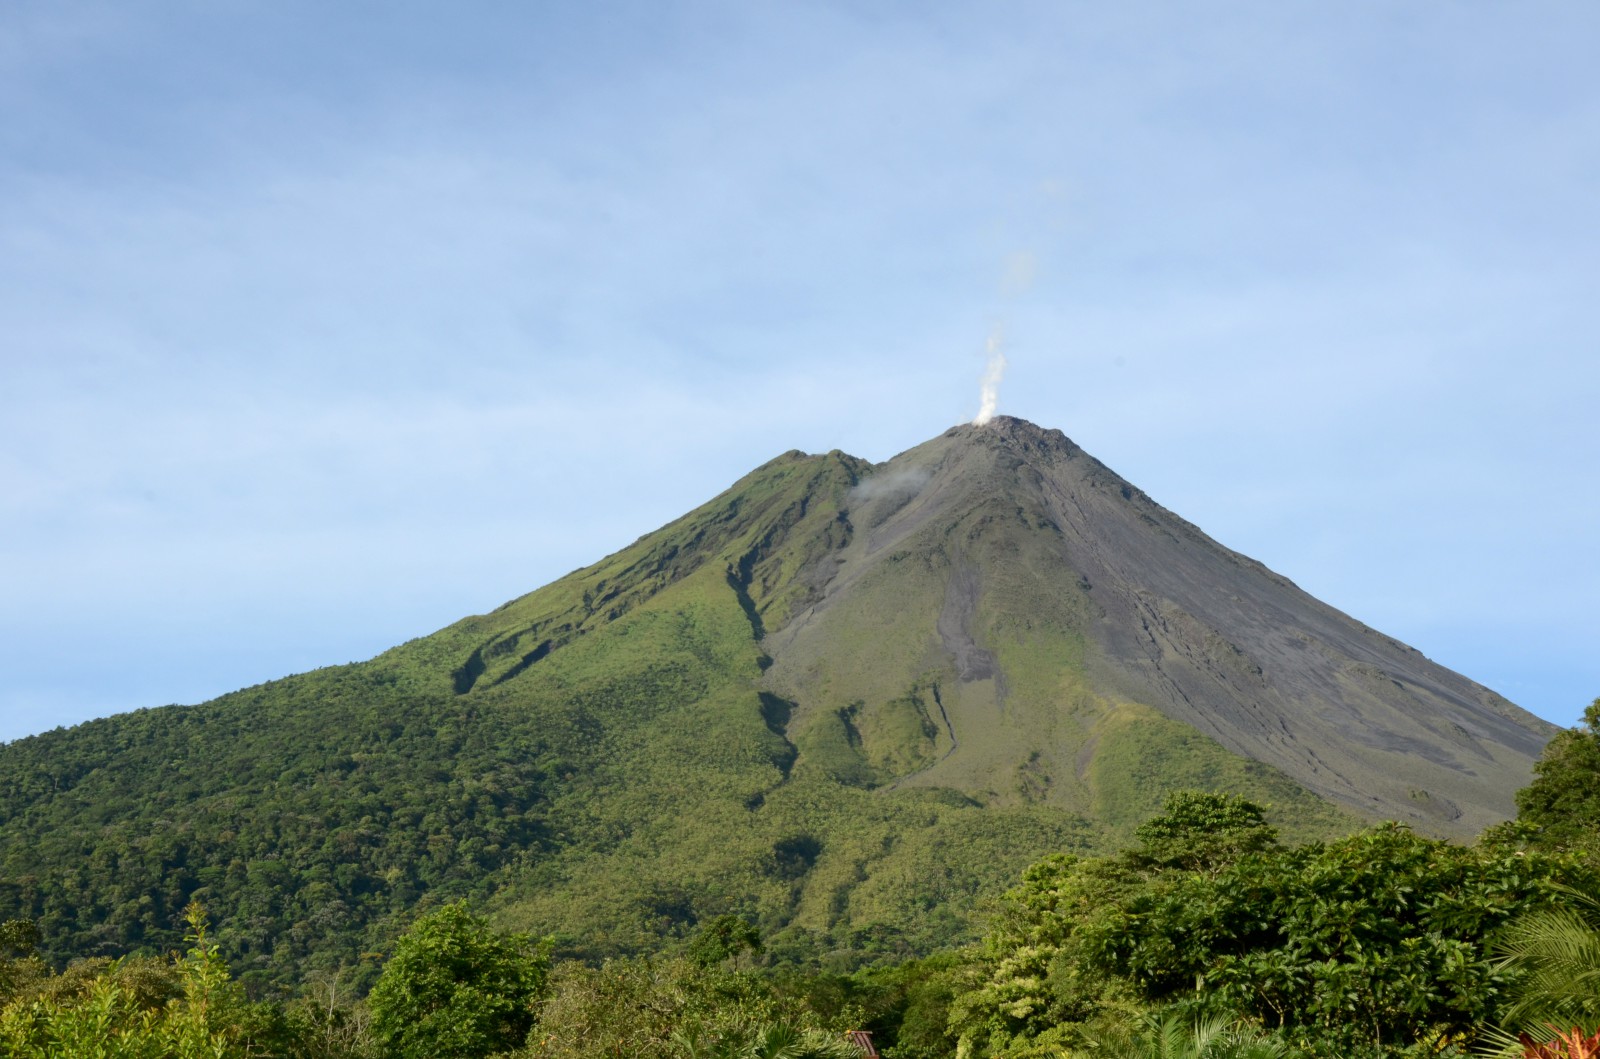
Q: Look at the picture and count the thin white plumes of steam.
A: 1